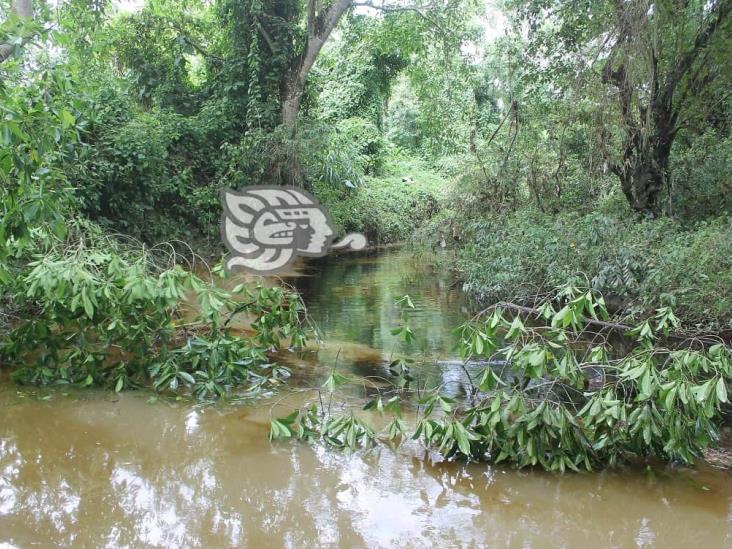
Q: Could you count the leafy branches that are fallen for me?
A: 2